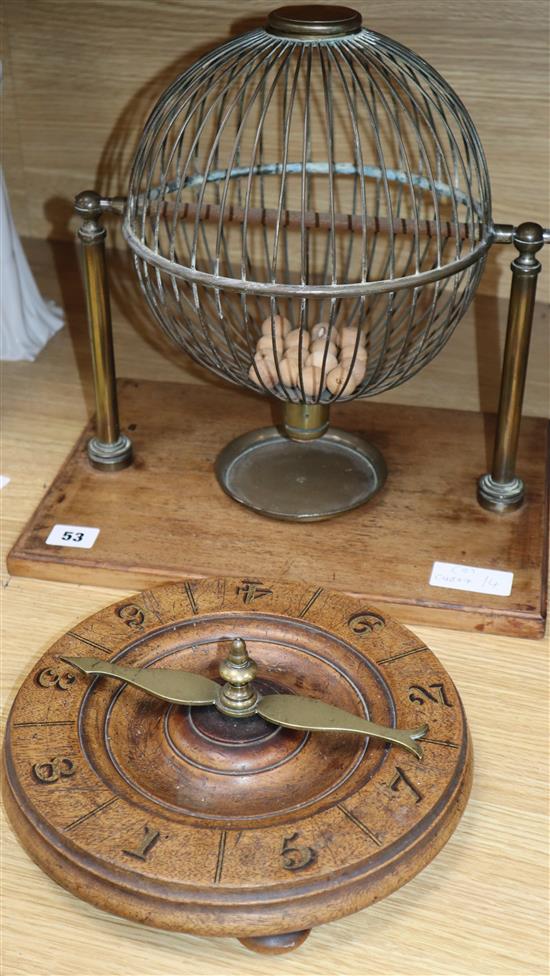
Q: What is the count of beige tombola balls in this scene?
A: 15